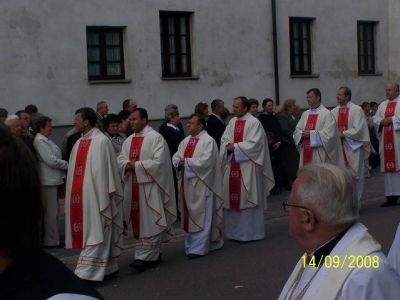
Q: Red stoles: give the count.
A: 7